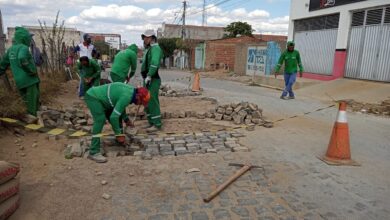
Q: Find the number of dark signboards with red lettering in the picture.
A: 1